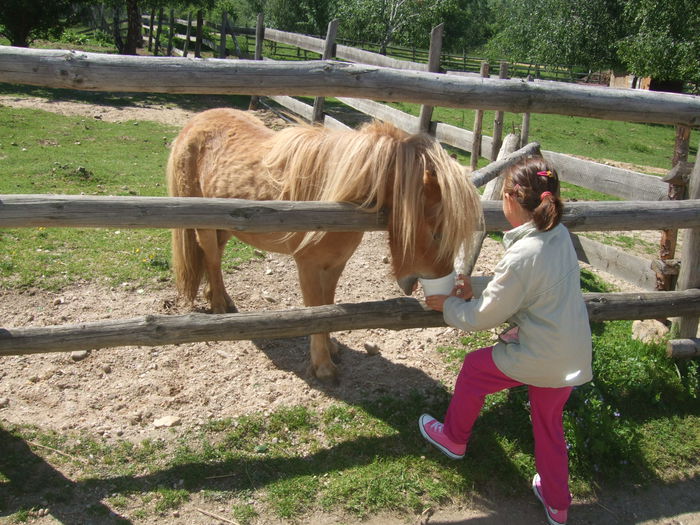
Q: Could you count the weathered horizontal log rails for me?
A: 3